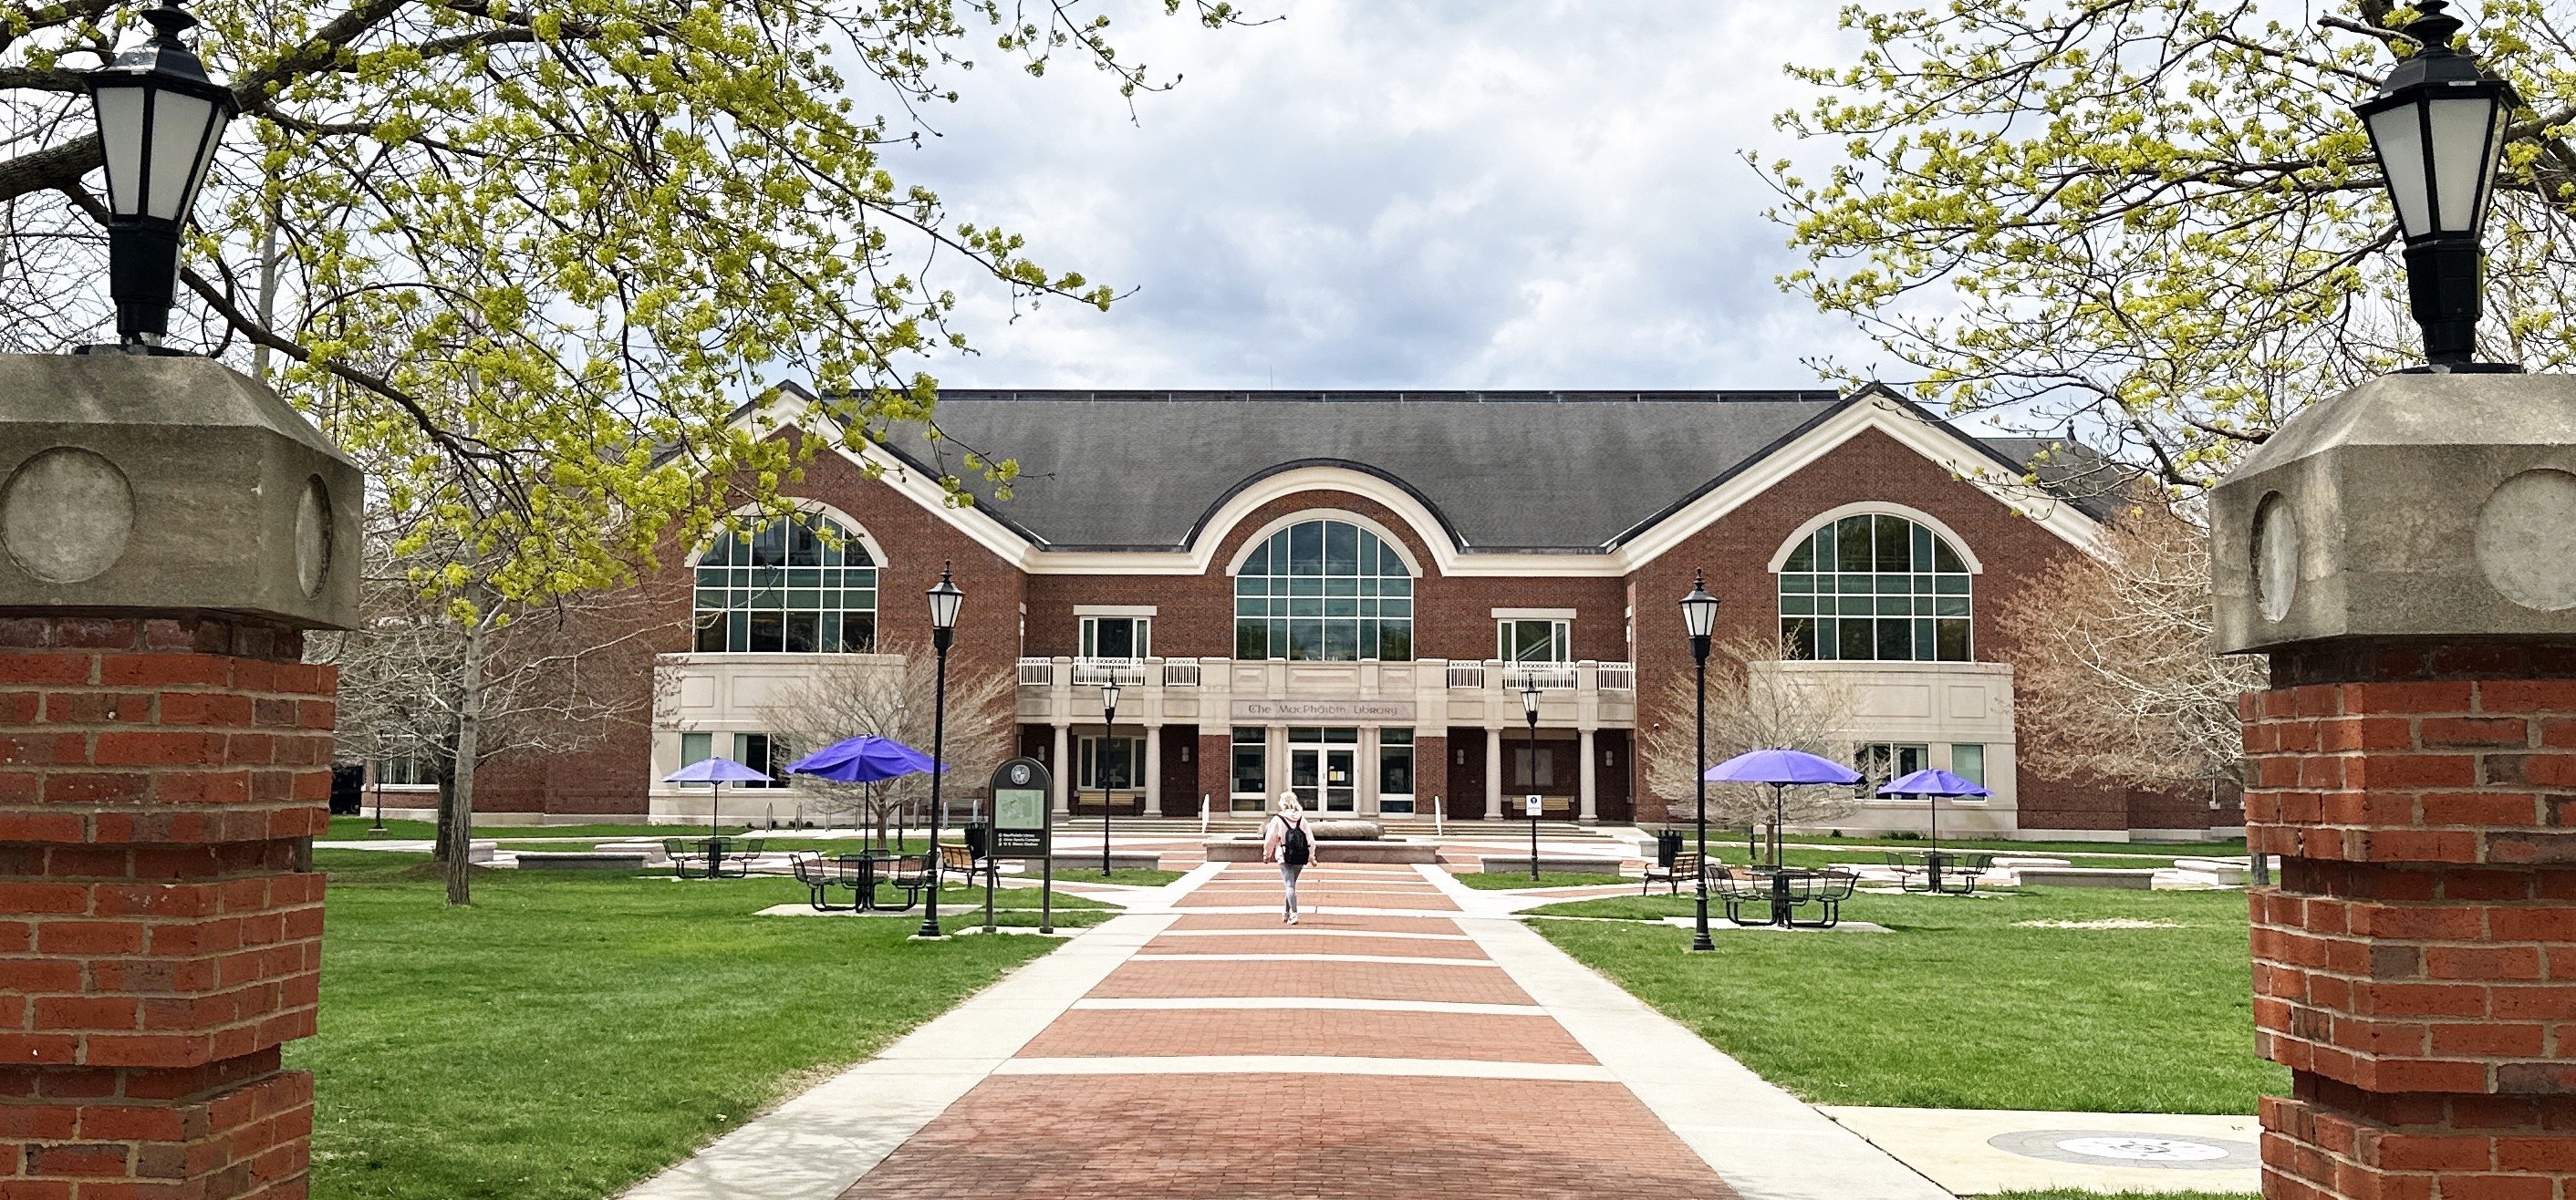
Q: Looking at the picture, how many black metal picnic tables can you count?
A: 4